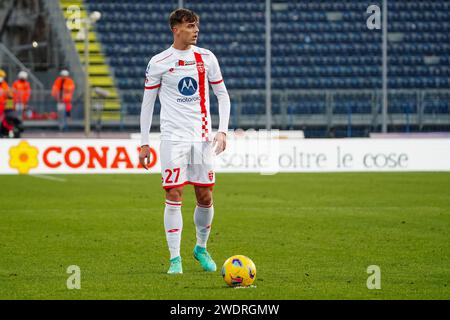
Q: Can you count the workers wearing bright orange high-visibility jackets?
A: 3